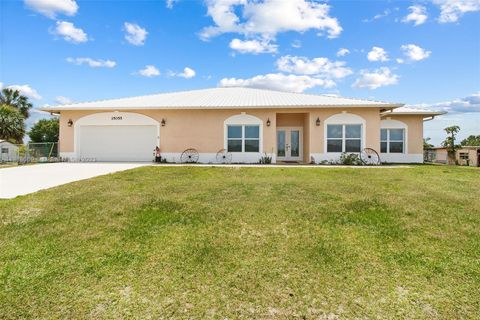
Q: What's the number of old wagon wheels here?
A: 3